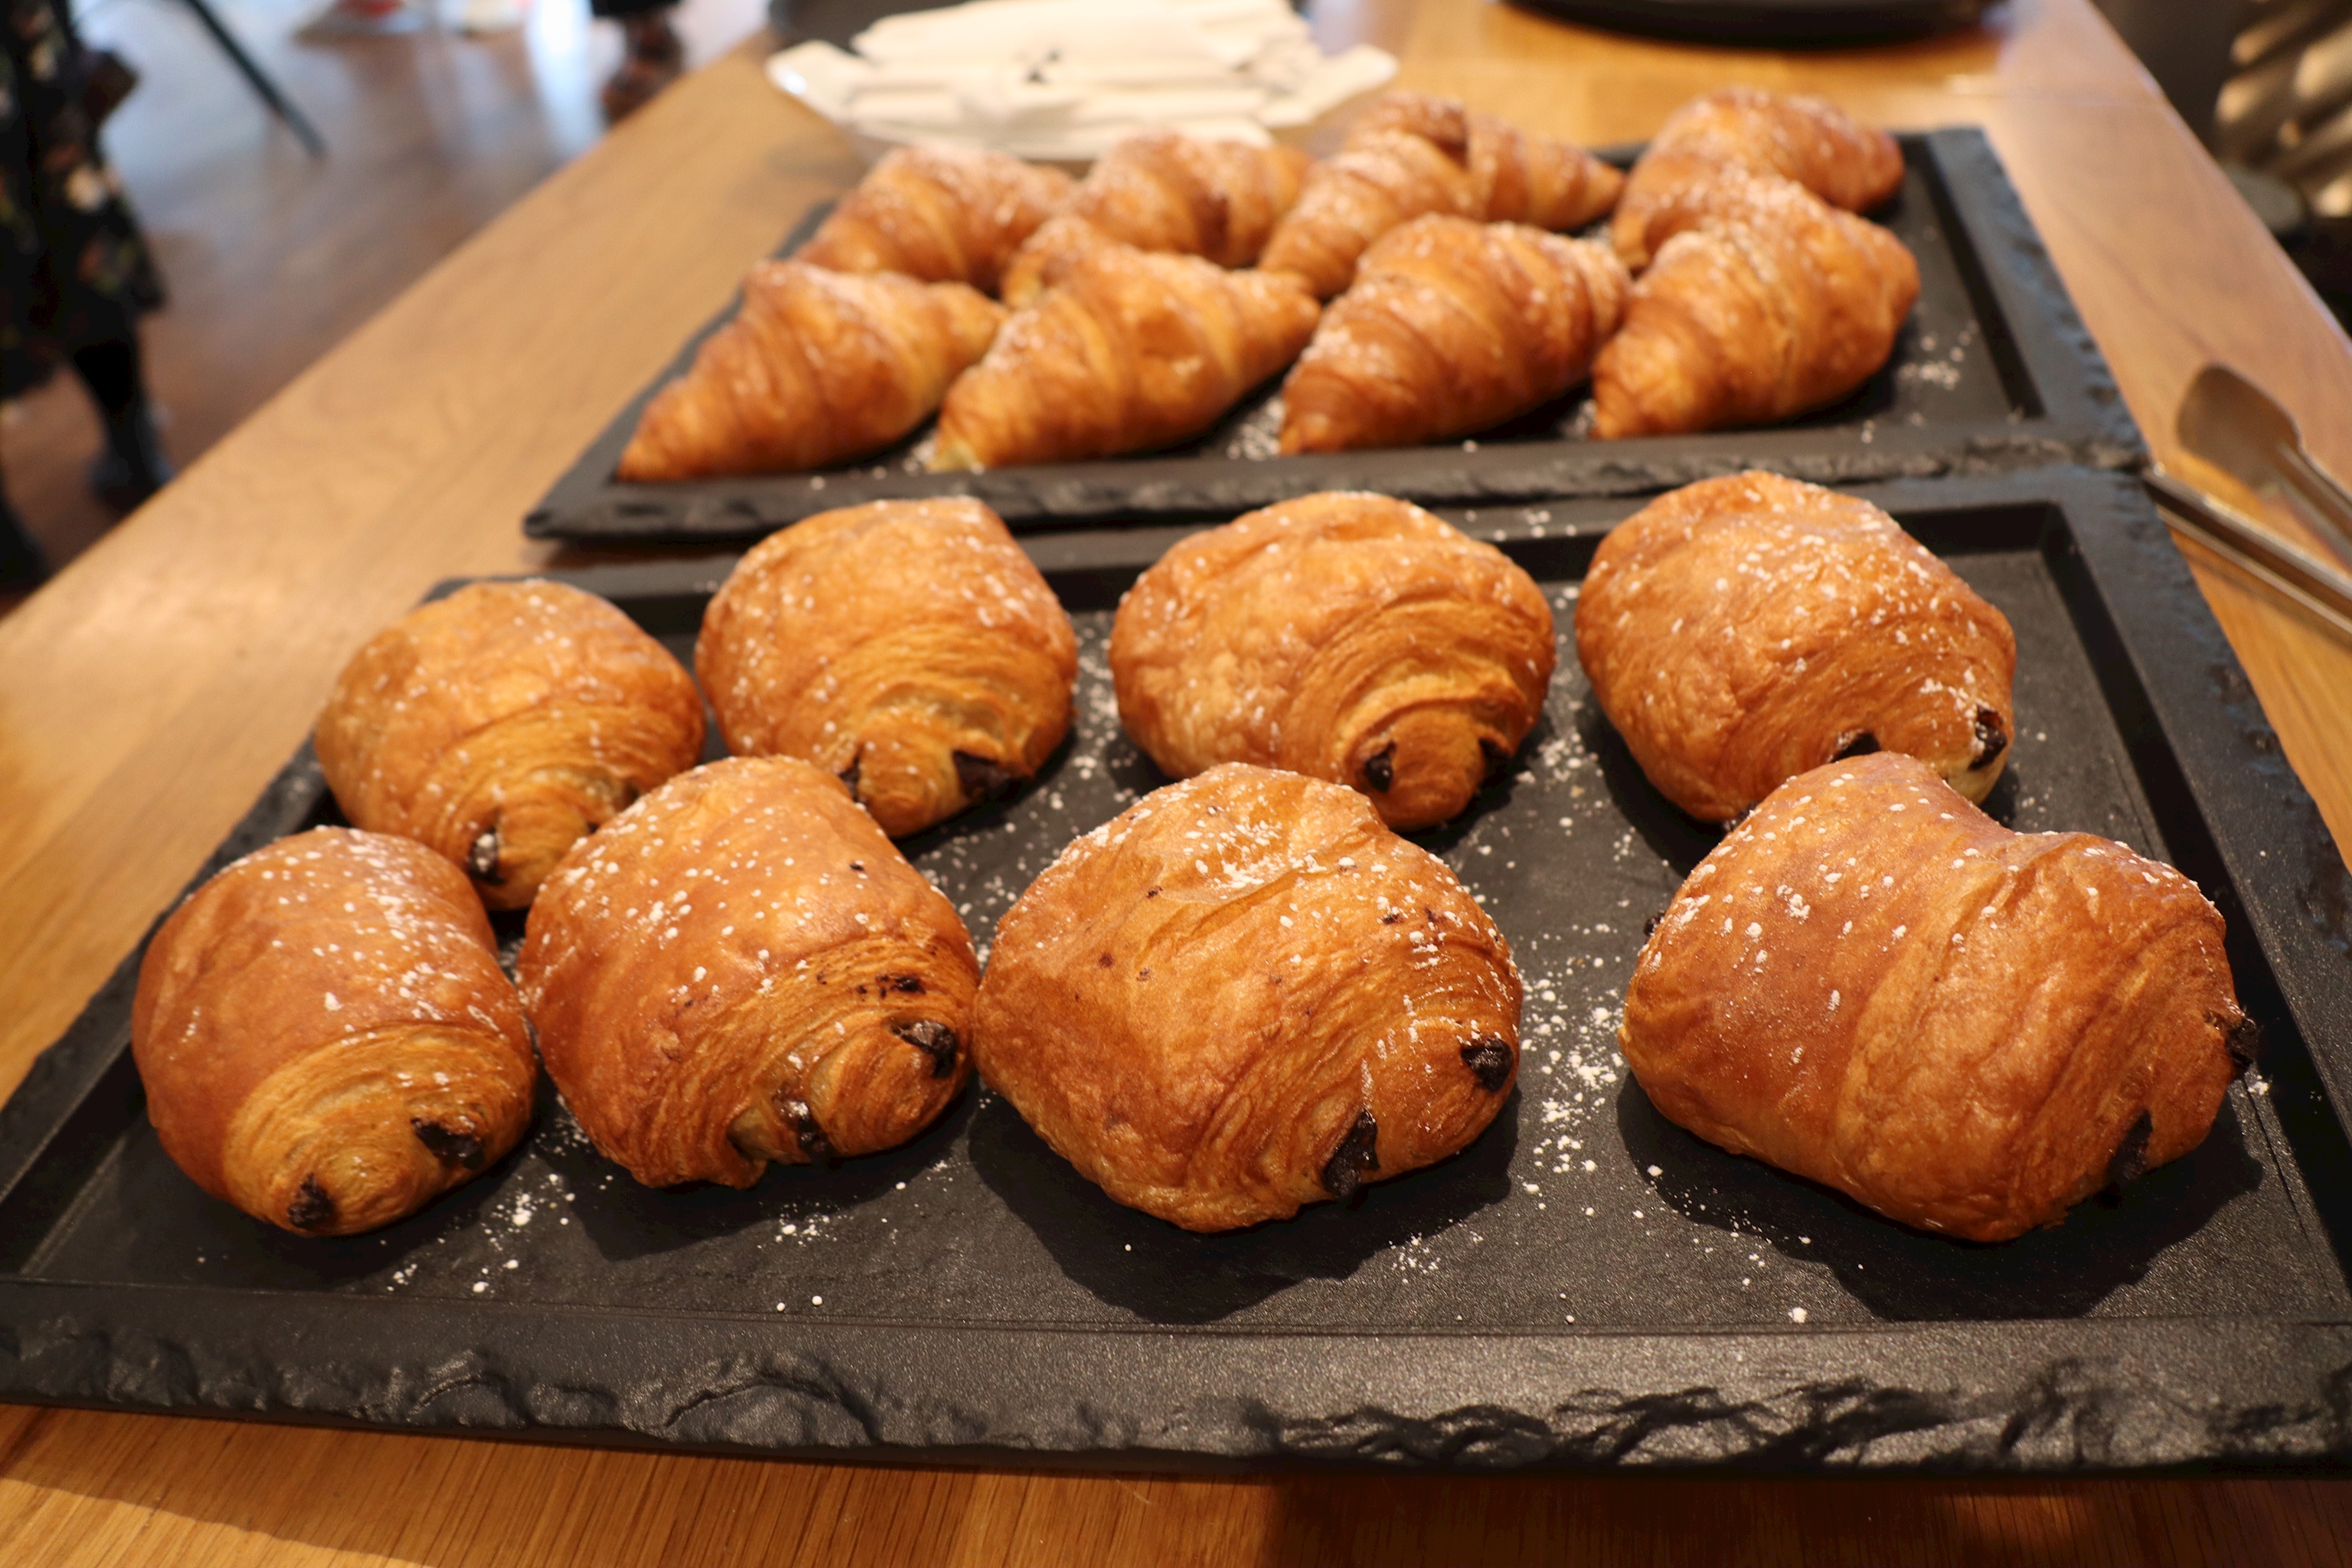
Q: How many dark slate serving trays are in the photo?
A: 2